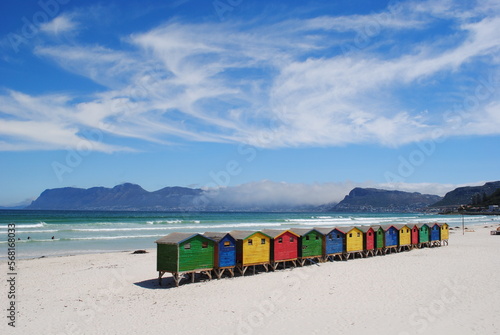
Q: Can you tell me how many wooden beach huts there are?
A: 15